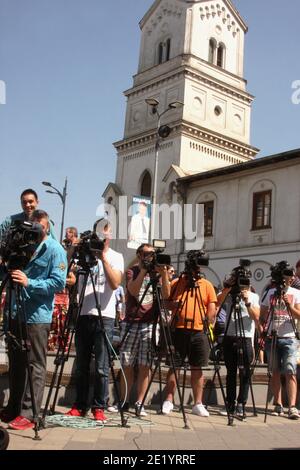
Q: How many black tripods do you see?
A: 6